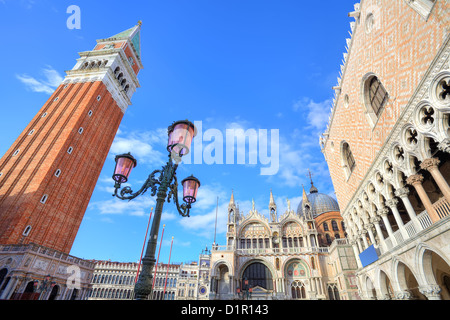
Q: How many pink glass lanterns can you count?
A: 3